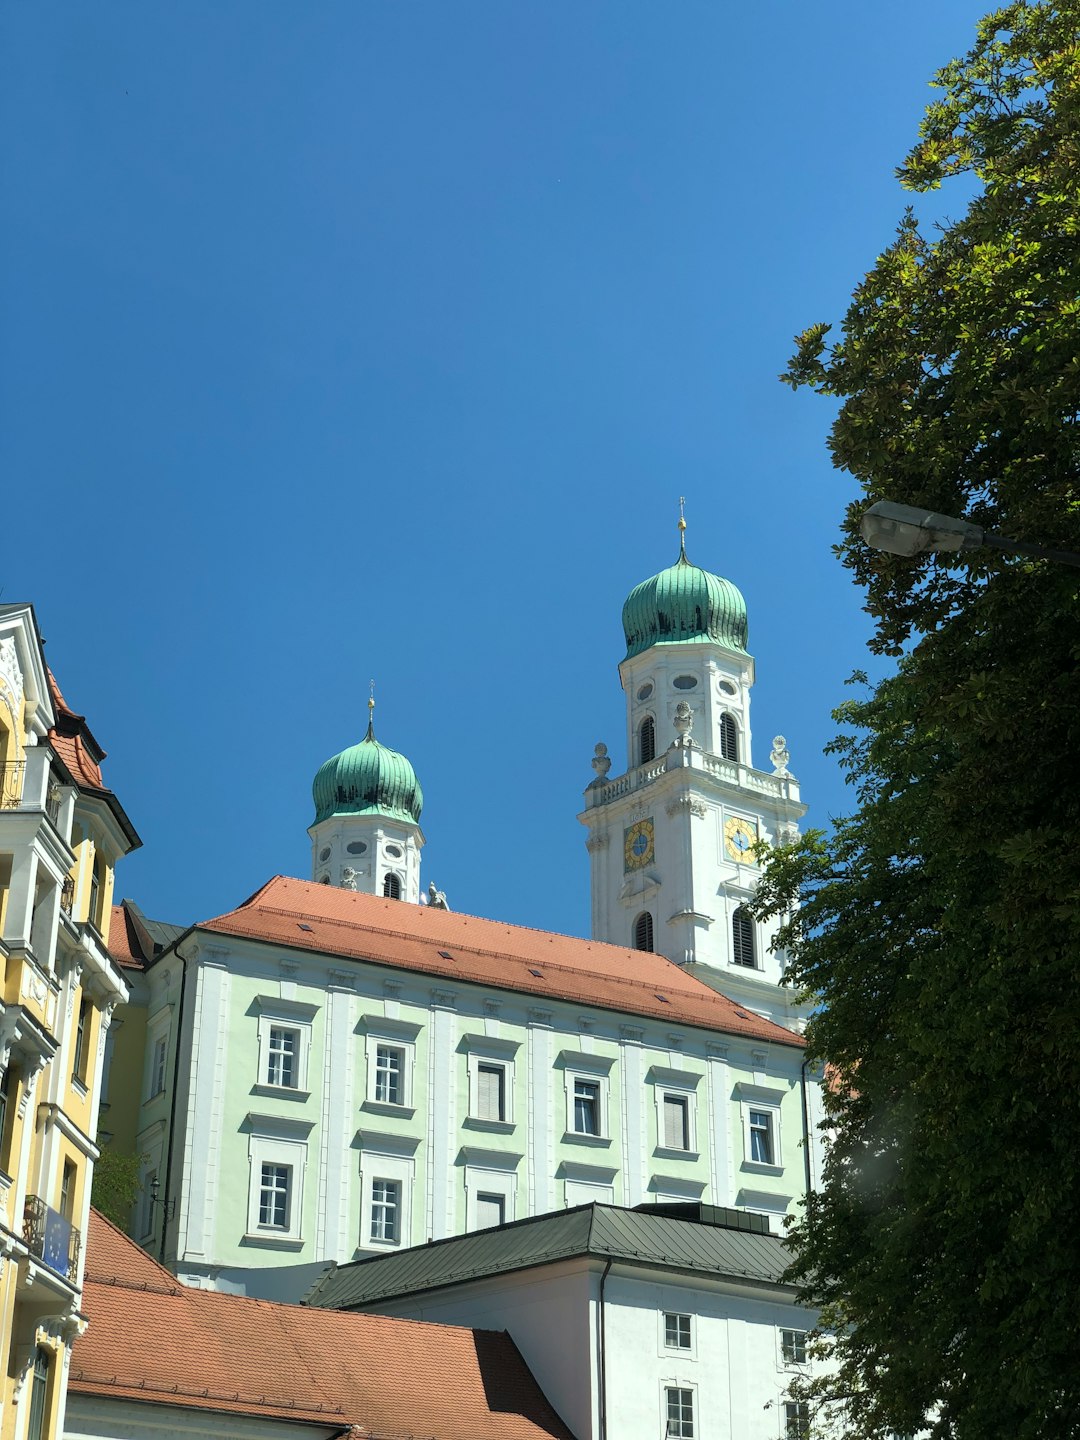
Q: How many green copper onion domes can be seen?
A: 2